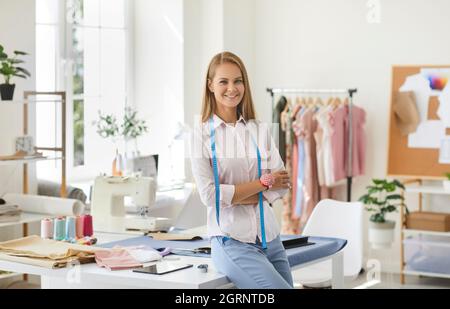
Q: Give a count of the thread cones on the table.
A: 5